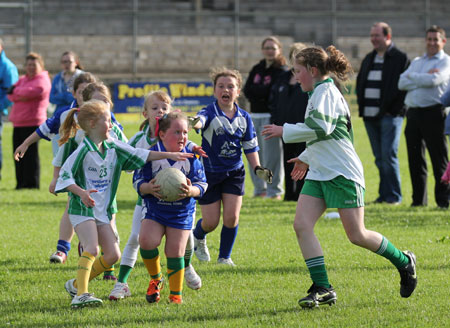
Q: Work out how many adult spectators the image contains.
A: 7